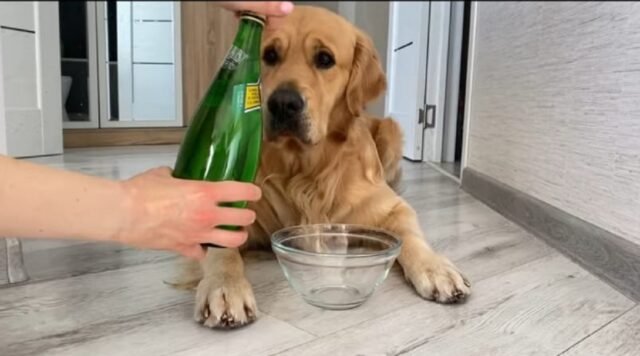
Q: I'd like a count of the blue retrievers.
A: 0